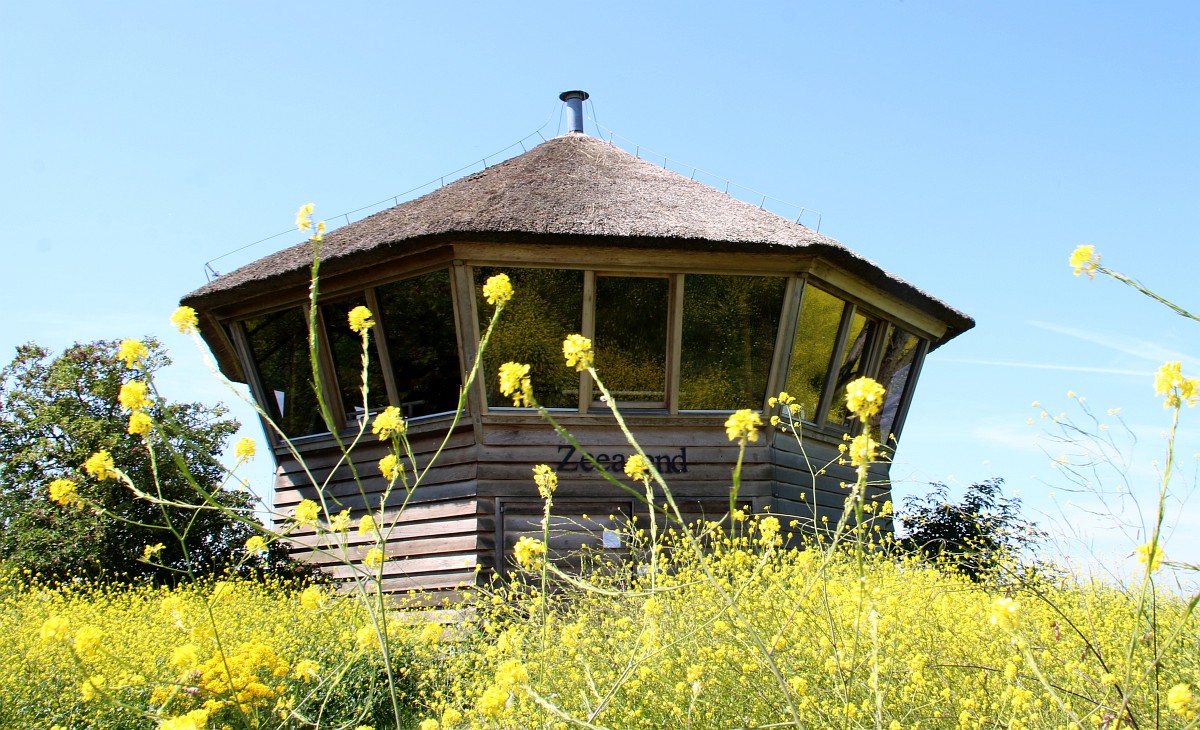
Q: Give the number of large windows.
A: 9